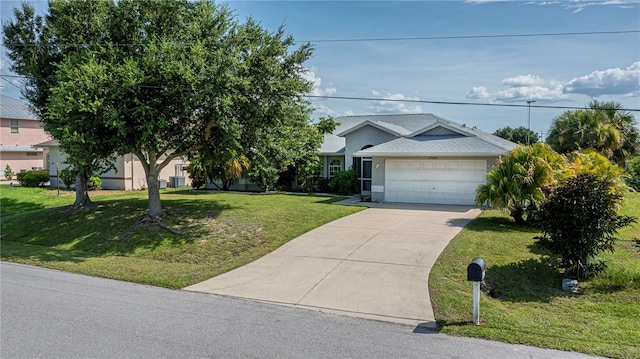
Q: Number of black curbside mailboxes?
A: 1